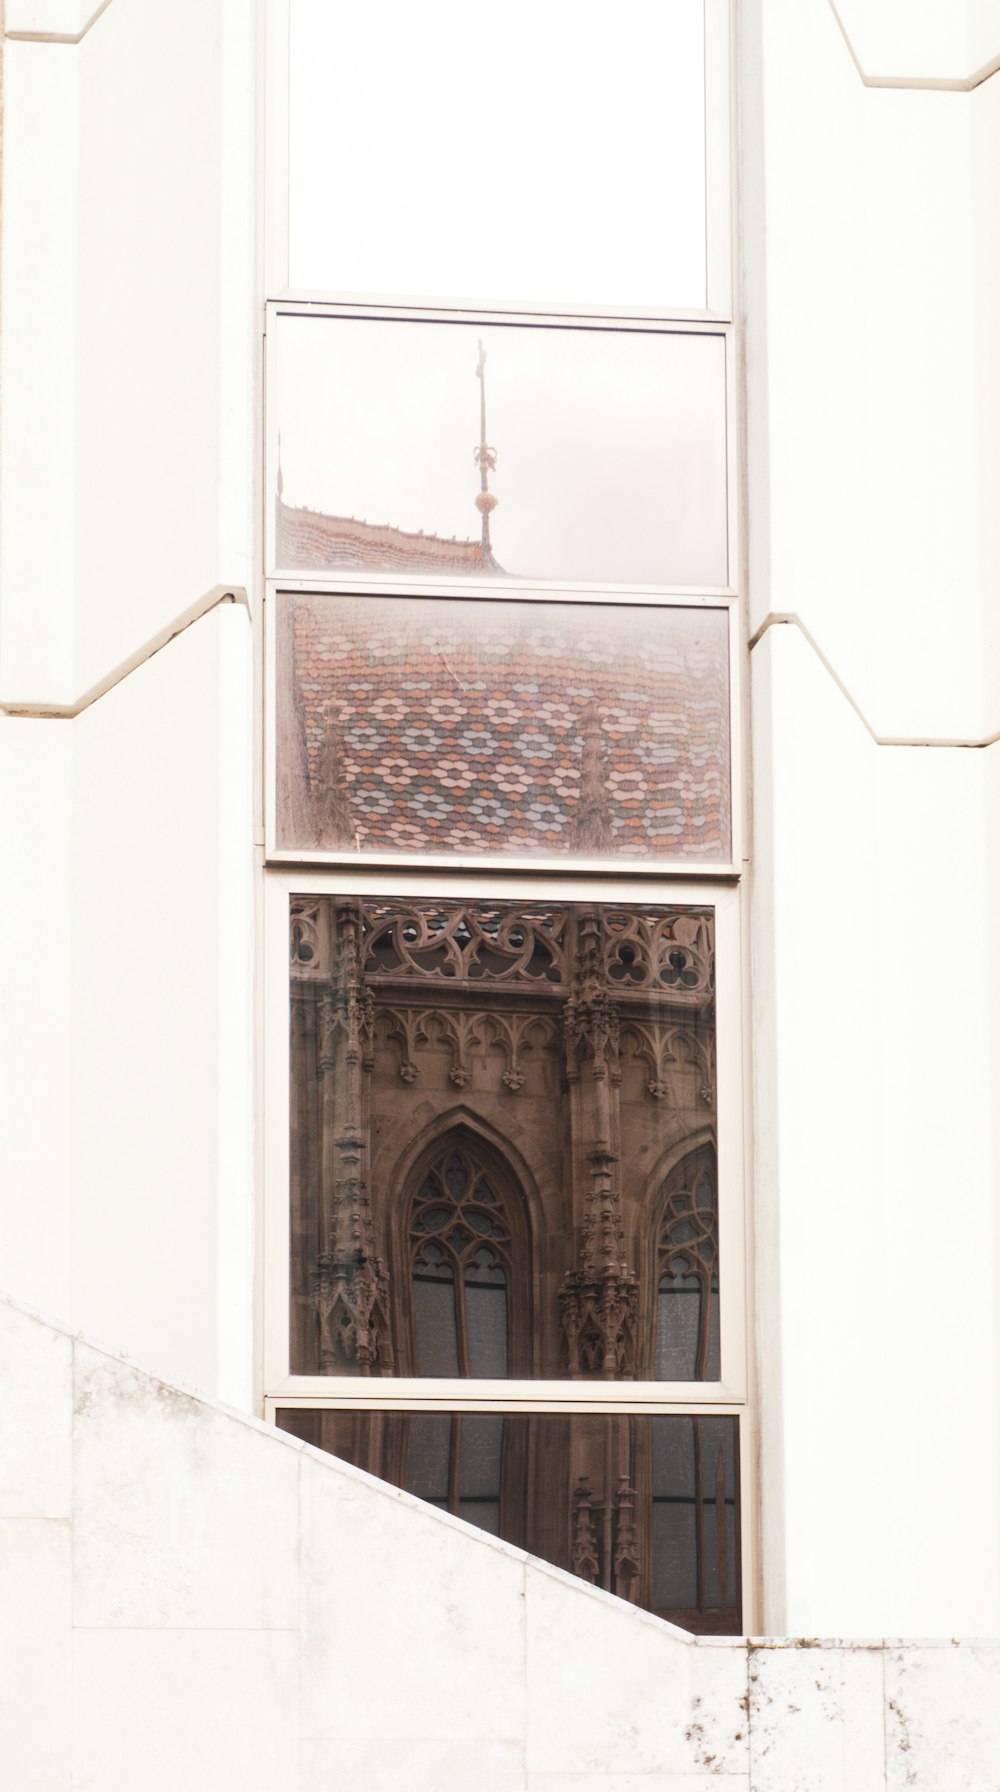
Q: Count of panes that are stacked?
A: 5